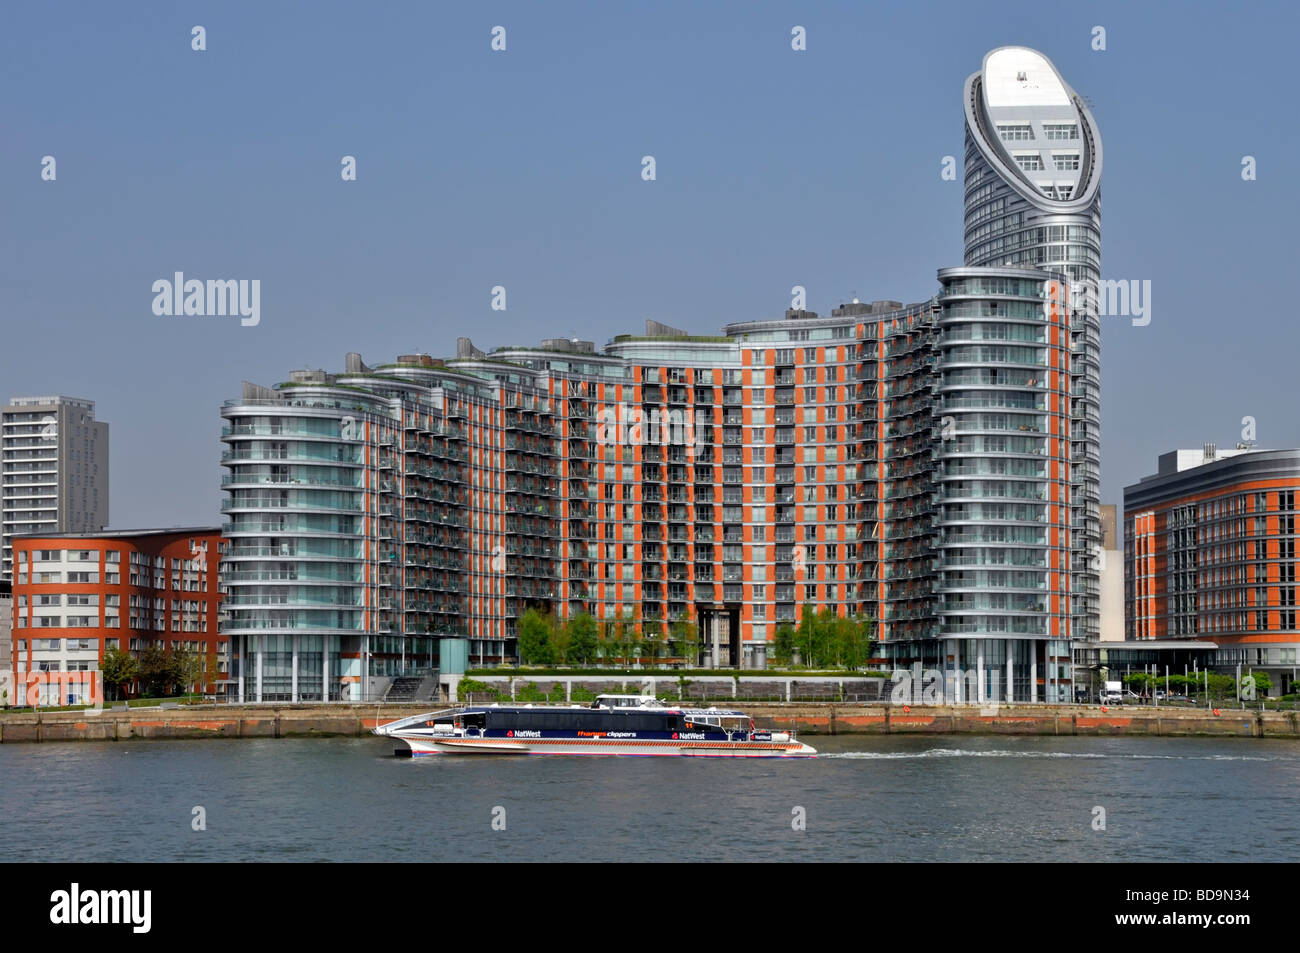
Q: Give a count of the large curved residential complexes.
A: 1